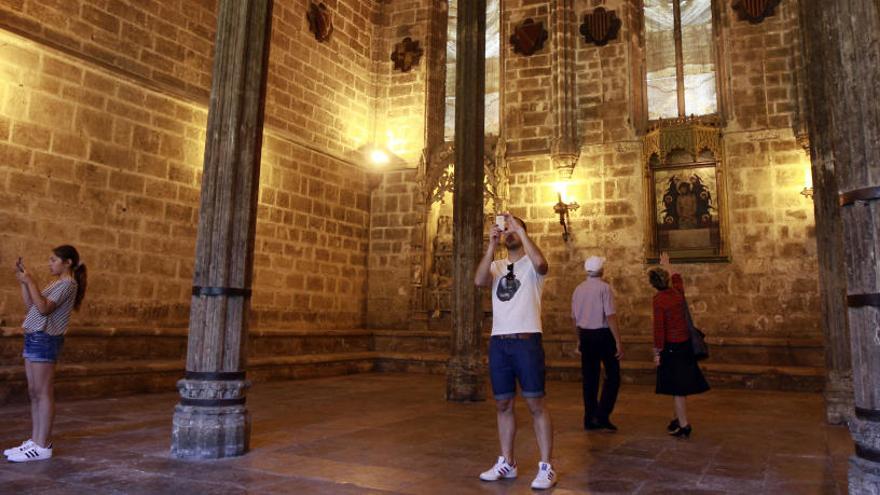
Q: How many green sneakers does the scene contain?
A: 0